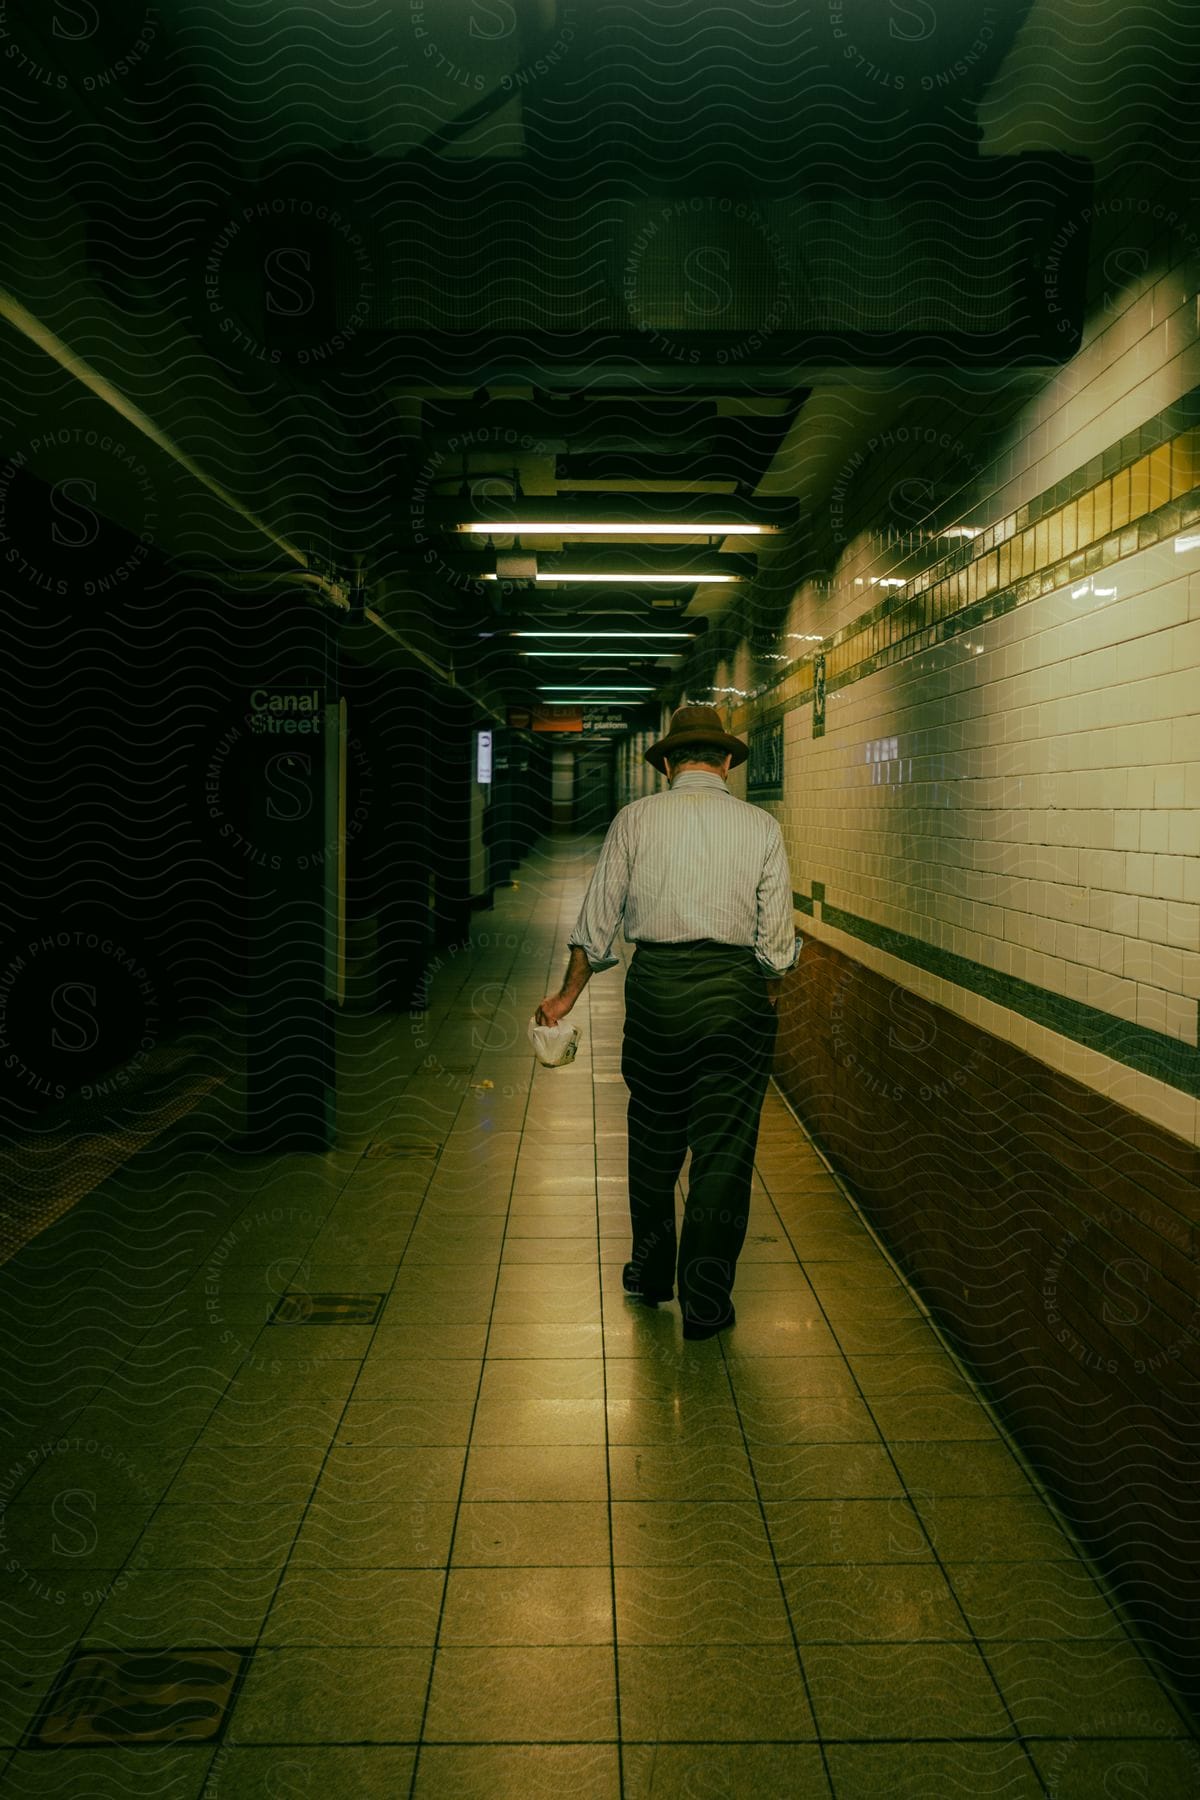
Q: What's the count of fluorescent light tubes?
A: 6